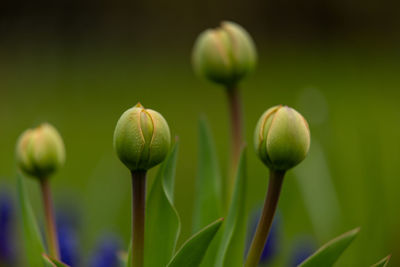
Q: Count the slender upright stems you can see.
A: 4